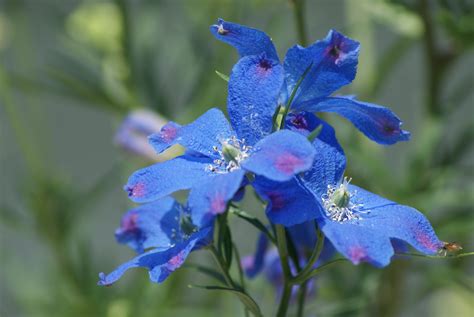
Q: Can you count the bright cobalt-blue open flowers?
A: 4